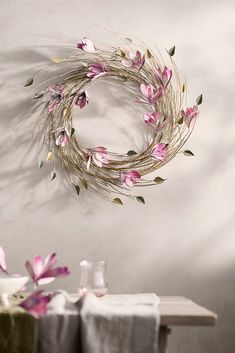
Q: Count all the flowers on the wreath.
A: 13